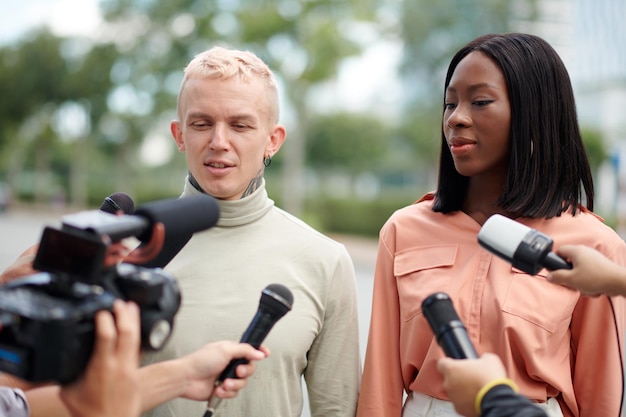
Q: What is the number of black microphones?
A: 4